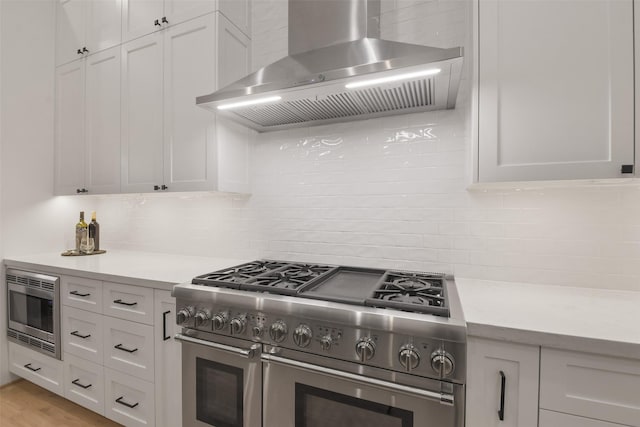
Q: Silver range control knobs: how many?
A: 11